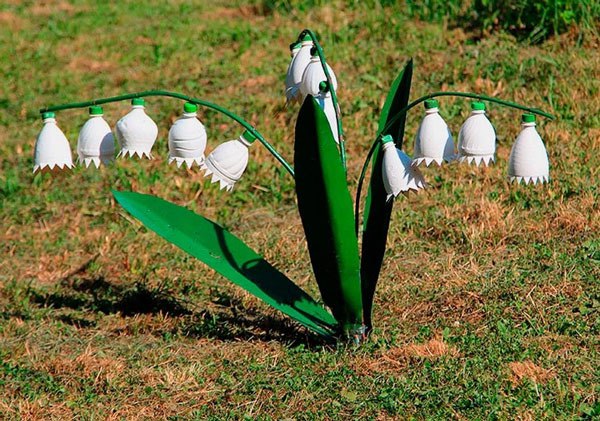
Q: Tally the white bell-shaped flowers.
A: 13